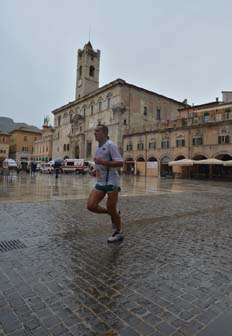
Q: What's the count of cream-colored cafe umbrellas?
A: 3